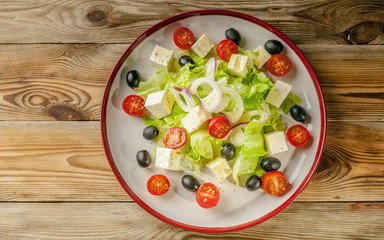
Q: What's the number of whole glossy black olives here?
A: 11